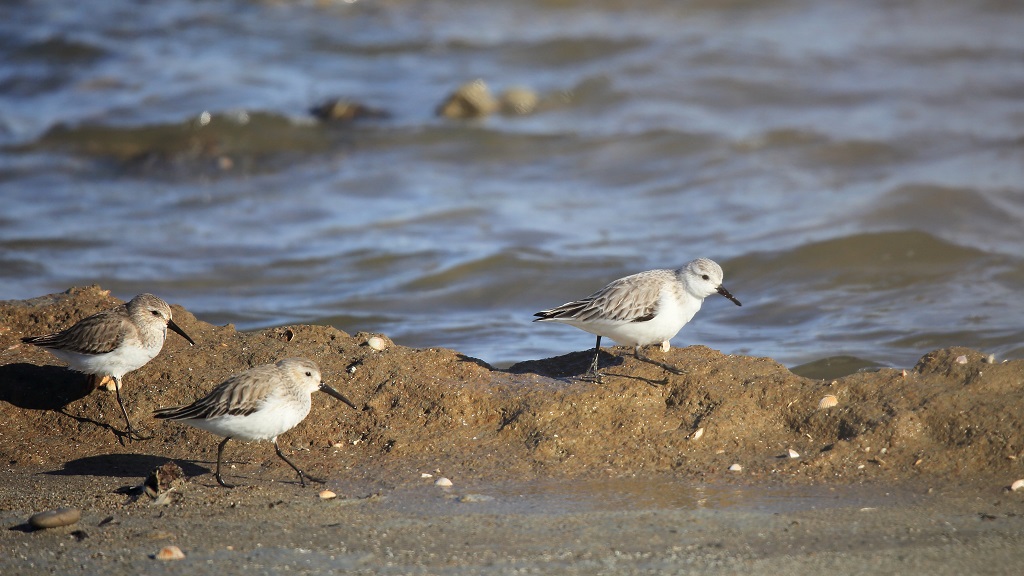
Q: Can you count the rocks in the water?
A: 3